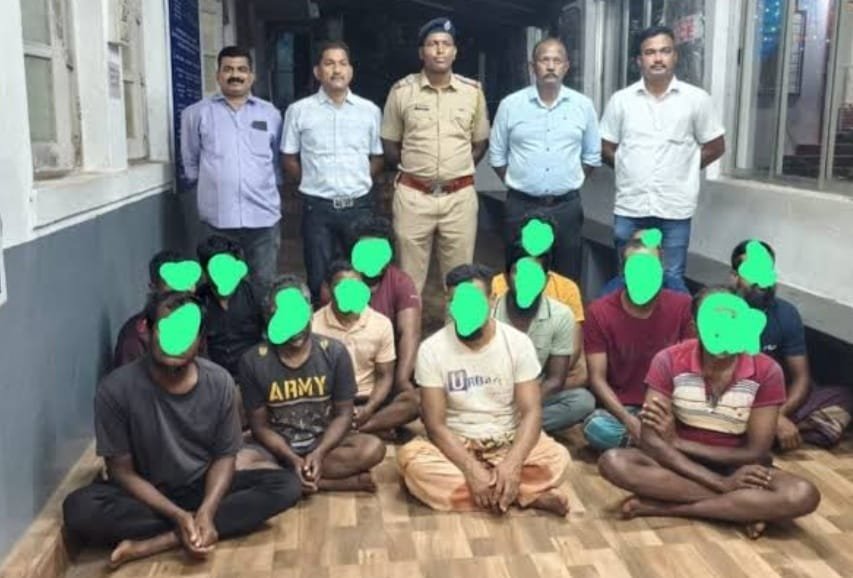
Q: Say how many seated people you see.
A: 13